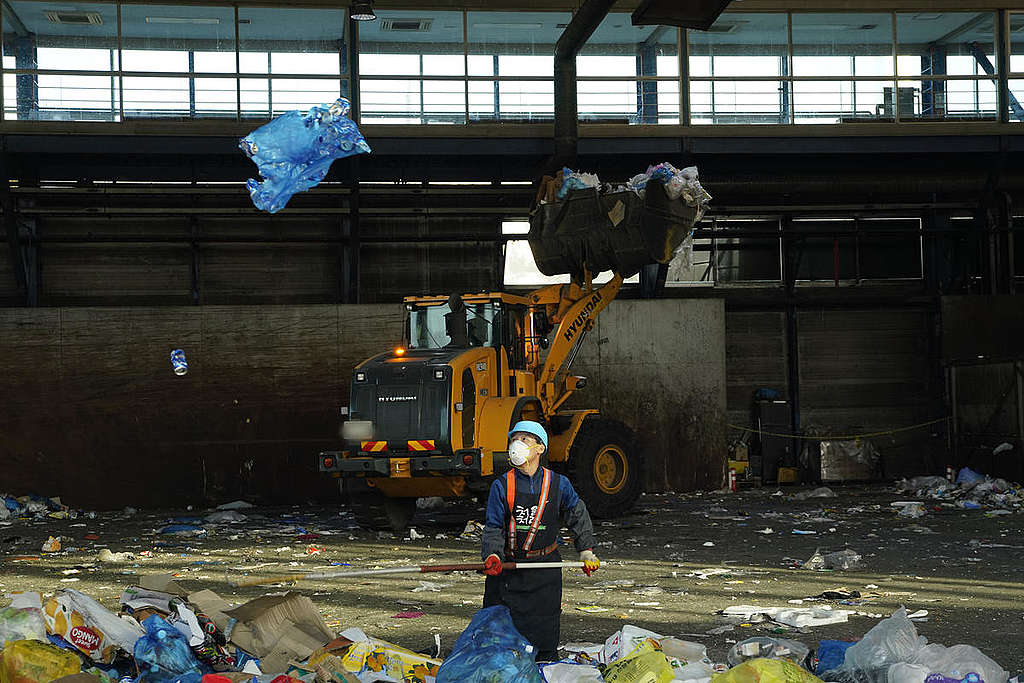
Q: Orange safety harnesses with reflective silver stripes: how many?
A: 1